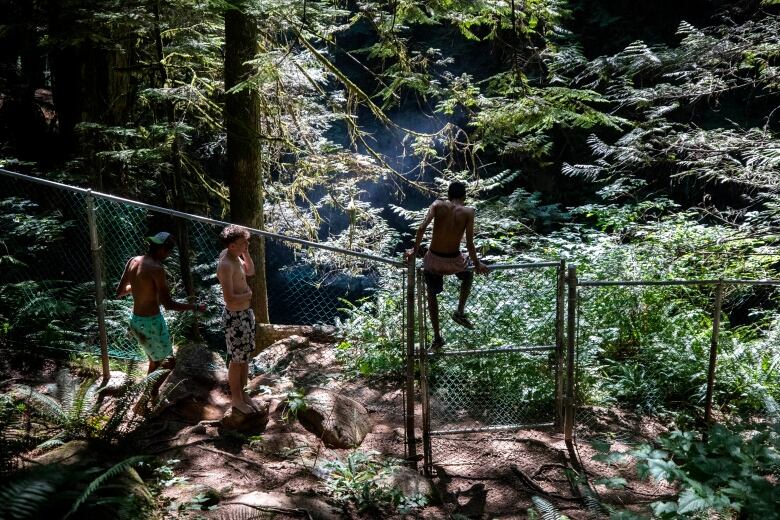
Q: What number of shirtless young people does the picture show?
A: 3